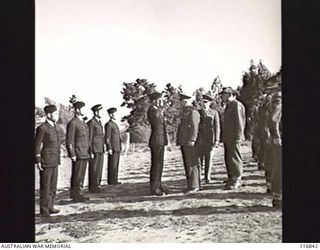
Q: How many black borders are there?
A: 2